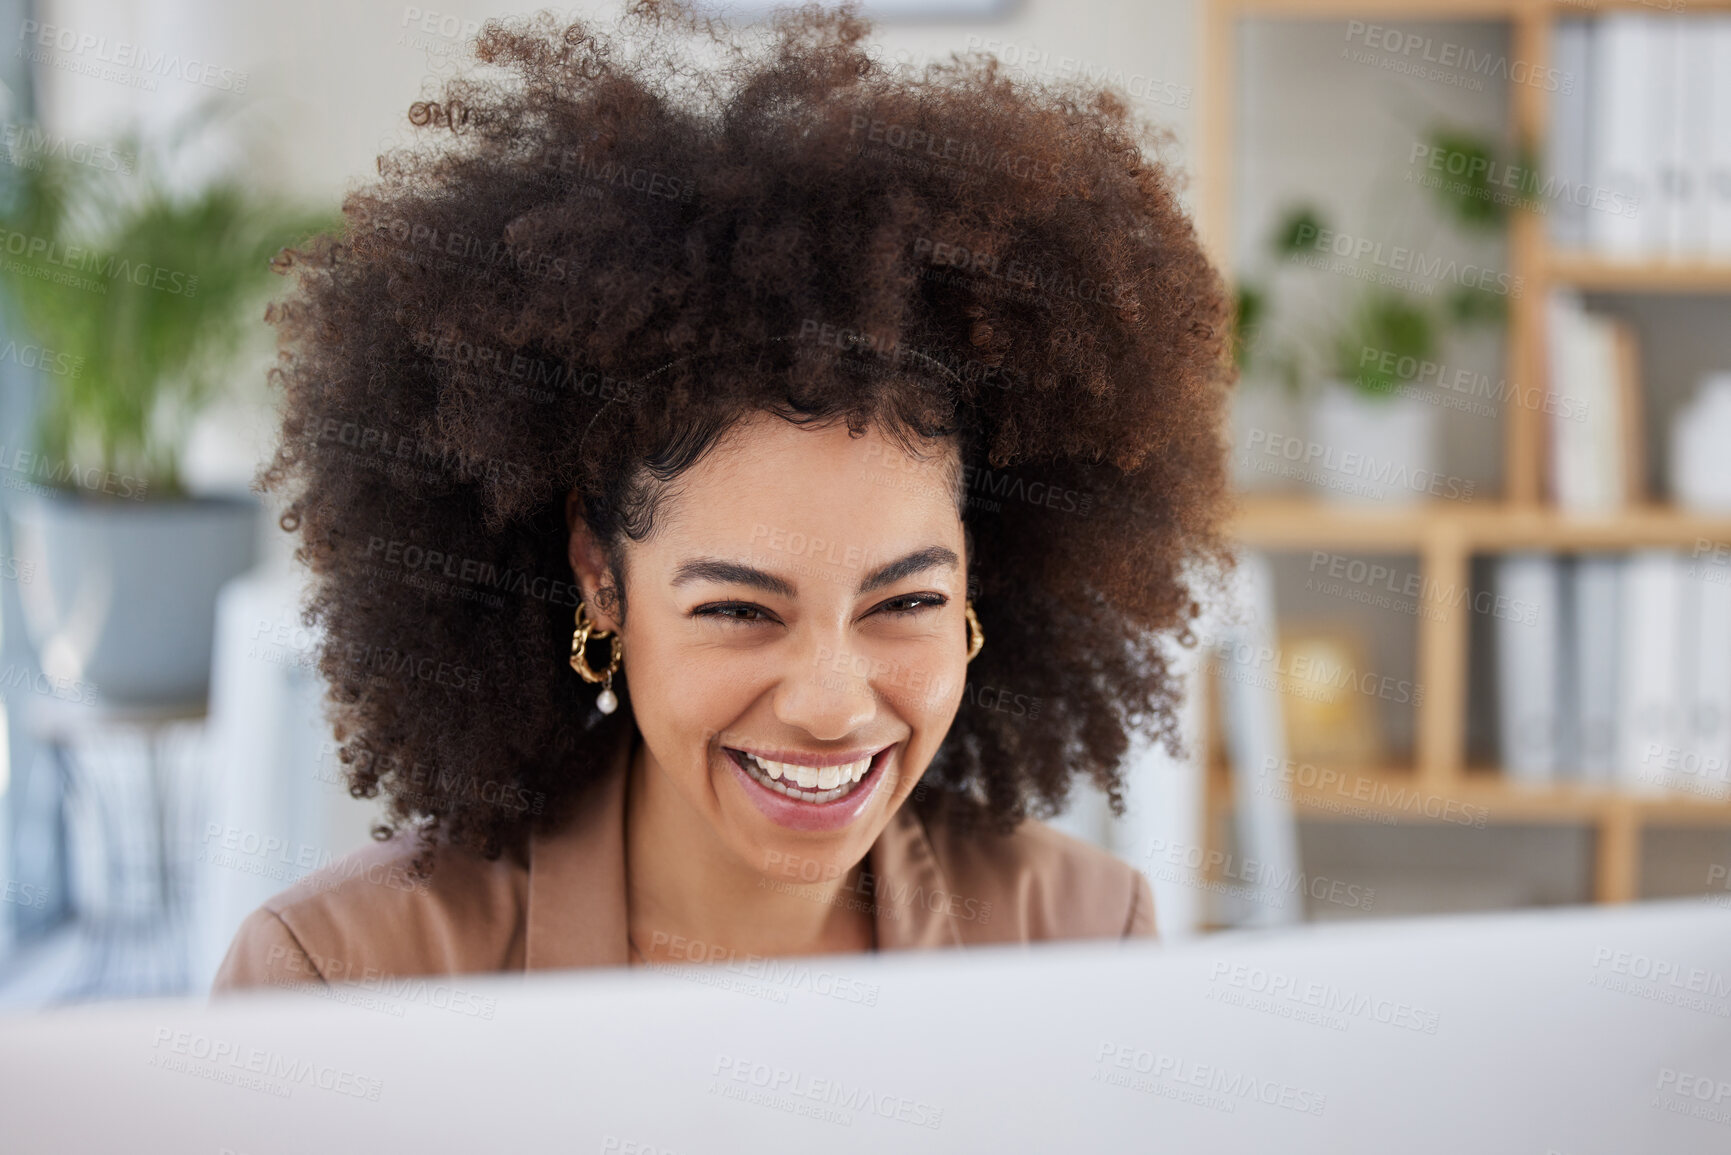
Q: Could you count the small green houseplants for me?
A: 2